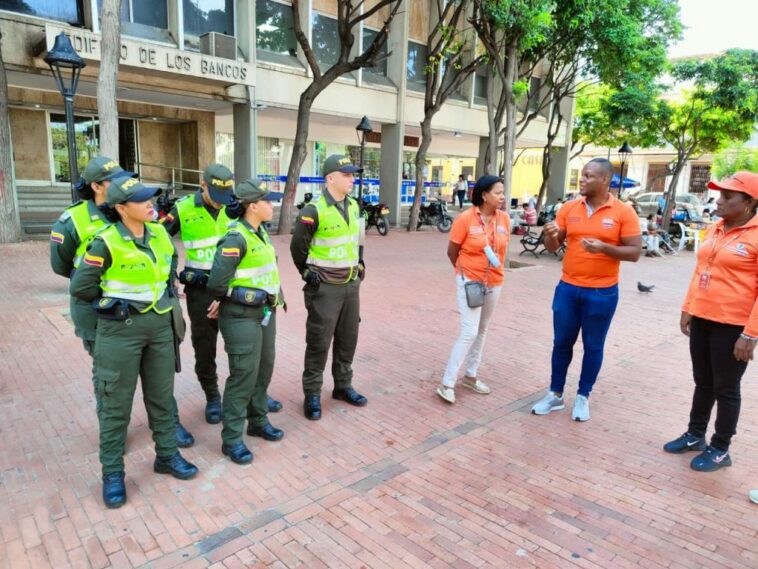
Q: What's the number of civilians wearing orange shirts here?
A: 3